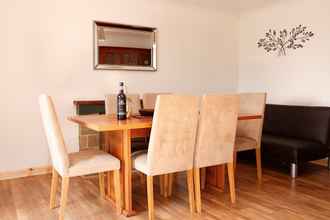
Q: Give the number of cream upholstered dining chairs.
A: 6